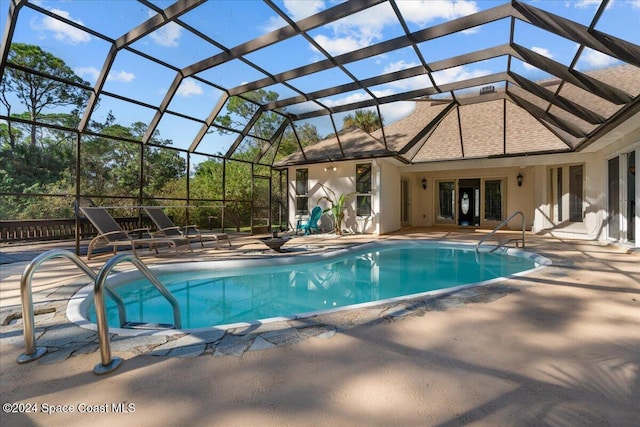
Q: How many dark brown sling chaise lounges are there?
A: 2